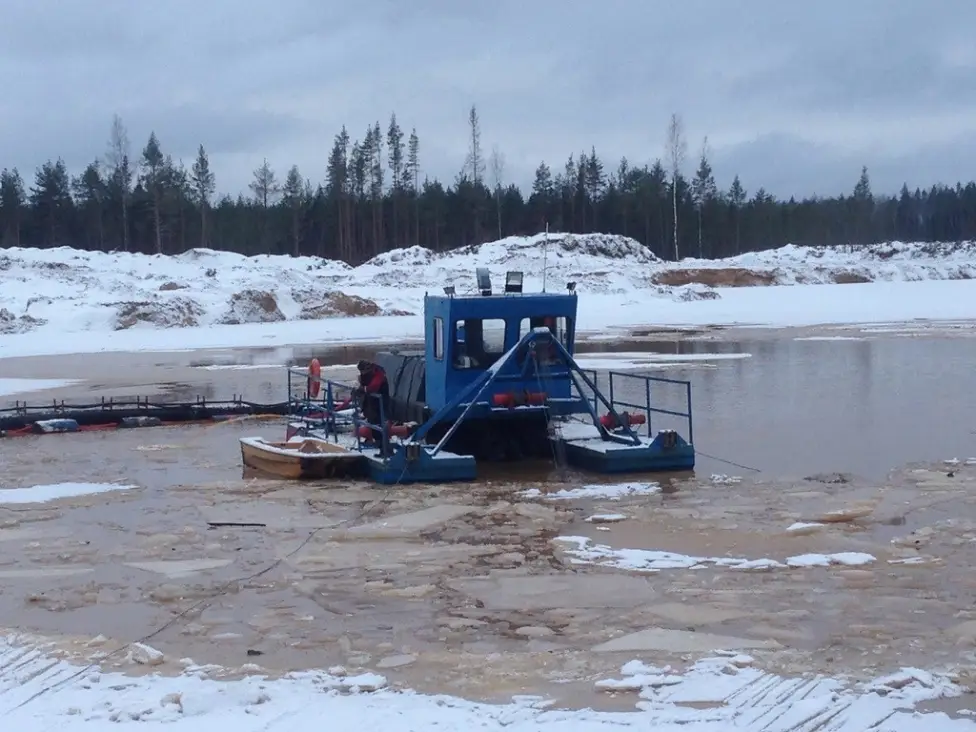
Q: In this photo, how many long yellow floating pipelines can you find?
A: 0